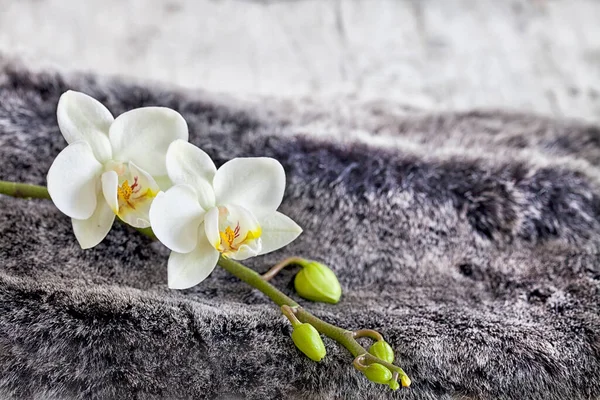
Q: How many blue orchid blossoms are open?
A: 0